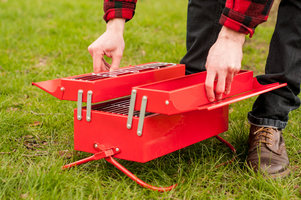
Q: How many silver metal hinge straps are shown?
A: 4